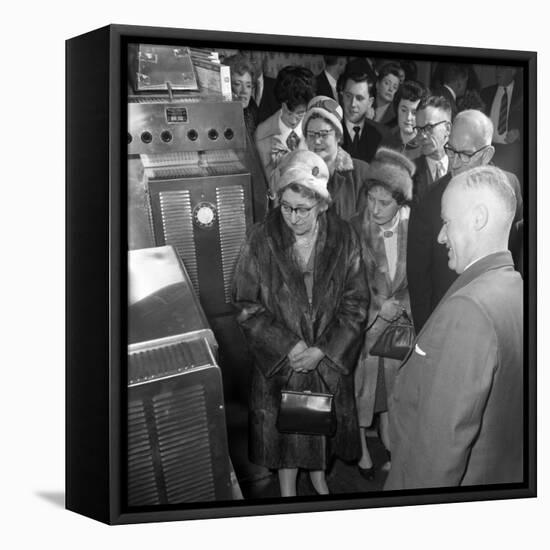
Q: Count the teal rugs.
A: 0